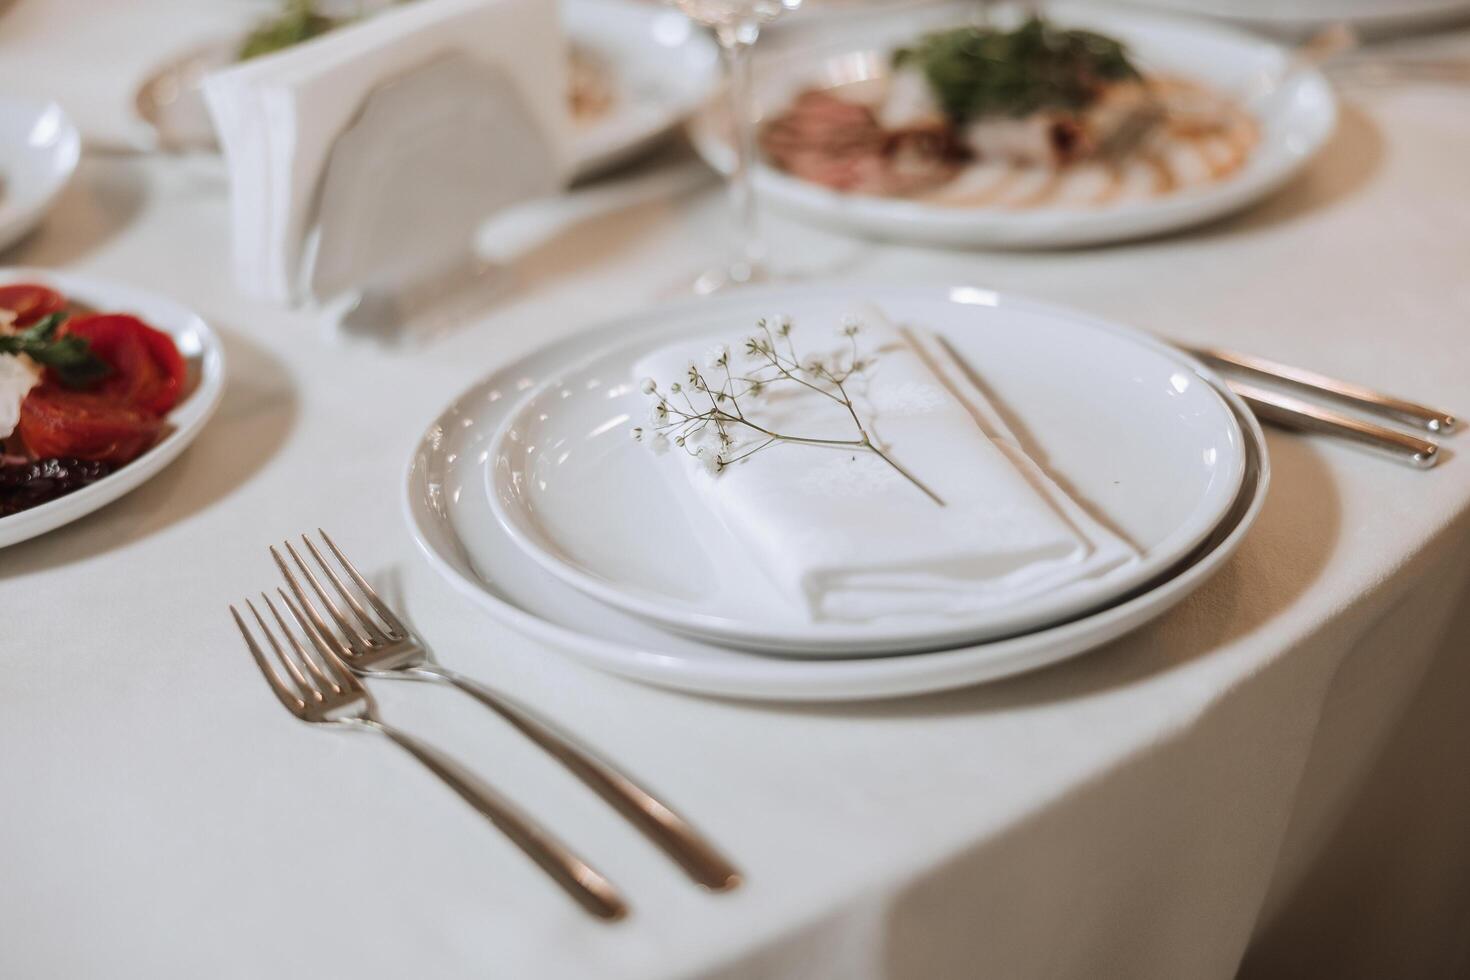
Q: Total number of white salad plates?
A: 1